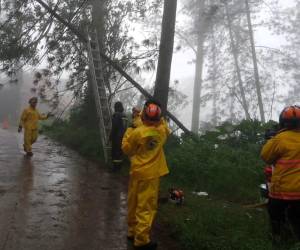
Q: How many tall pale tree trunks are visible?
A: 3